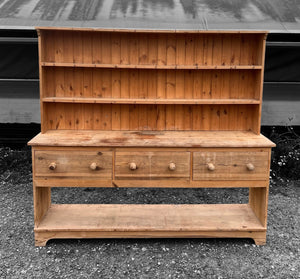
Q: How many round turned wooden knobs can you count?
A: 6